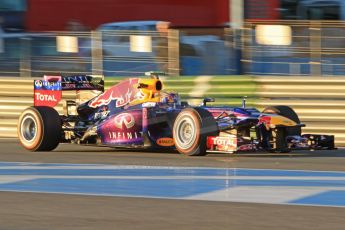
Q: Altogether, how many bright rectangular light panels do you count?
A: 3